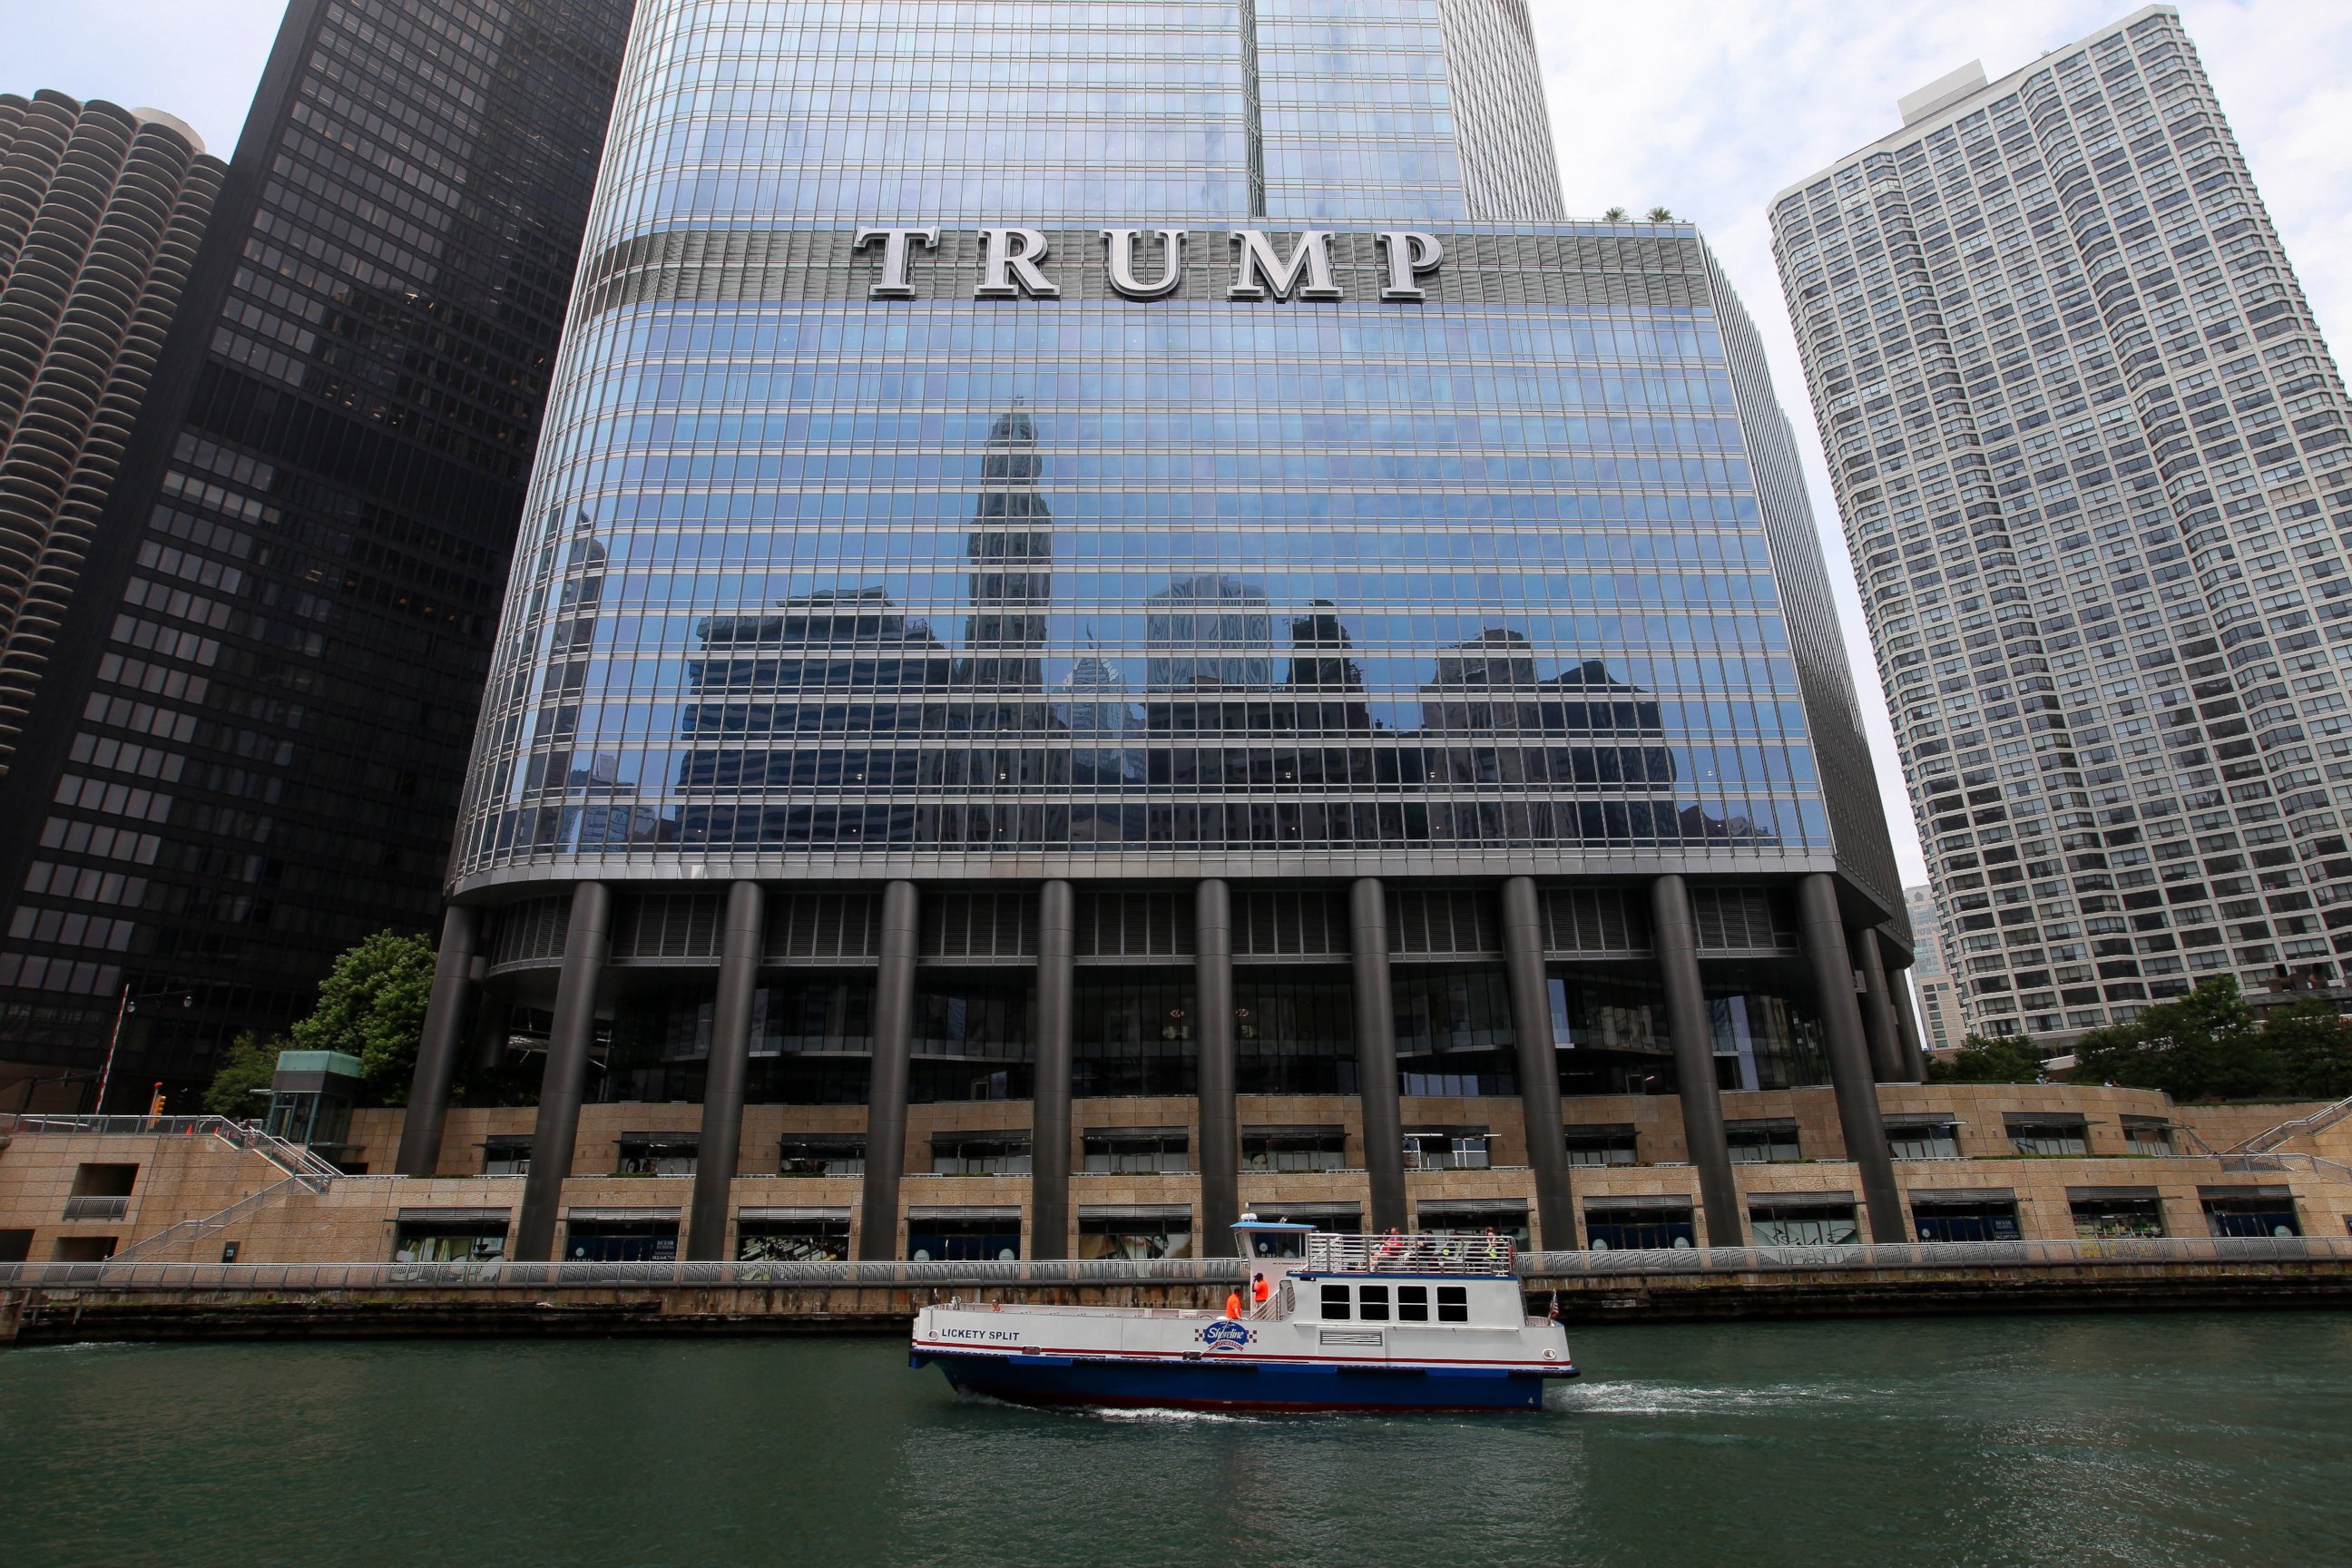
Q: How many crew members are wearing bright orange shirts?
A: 2